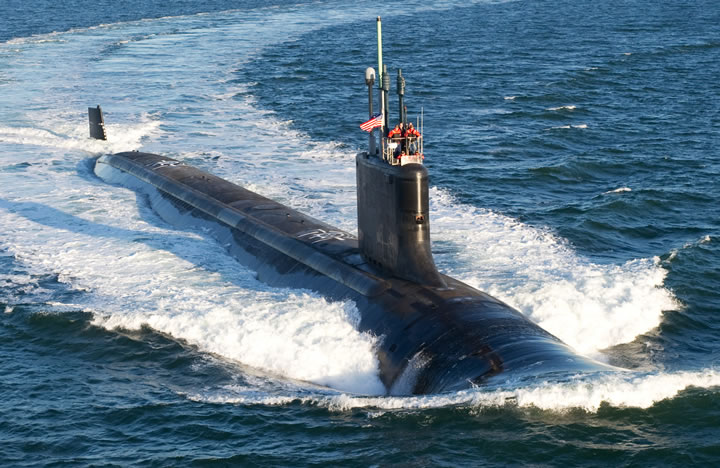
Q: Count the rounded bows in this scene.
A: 1